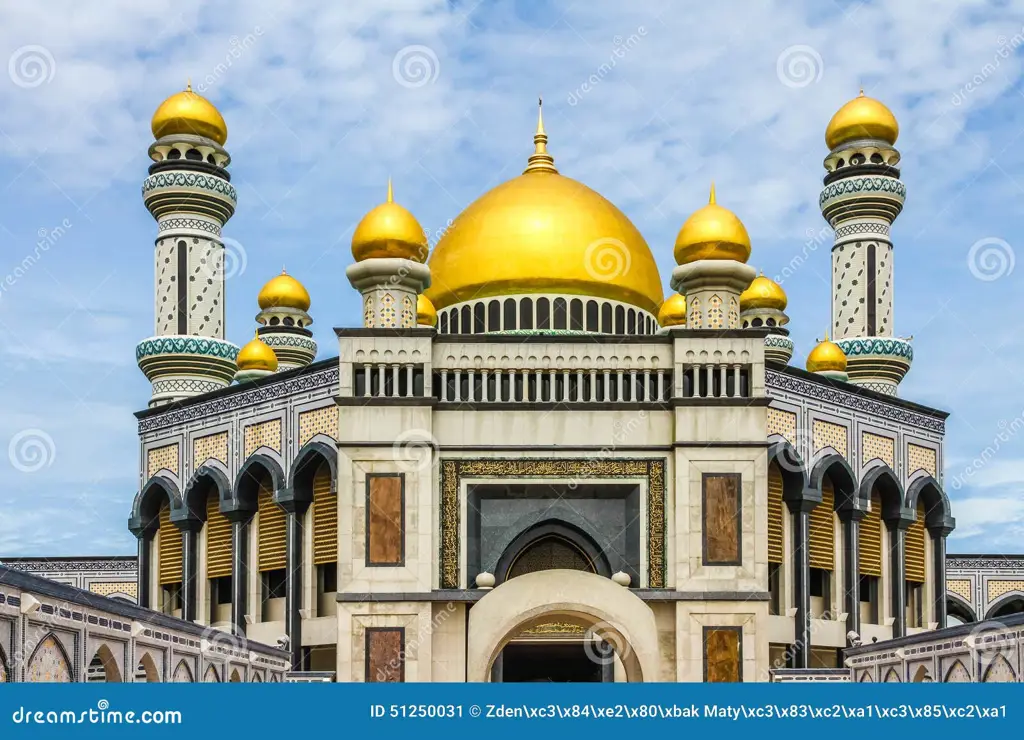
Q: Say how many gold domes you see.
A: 11